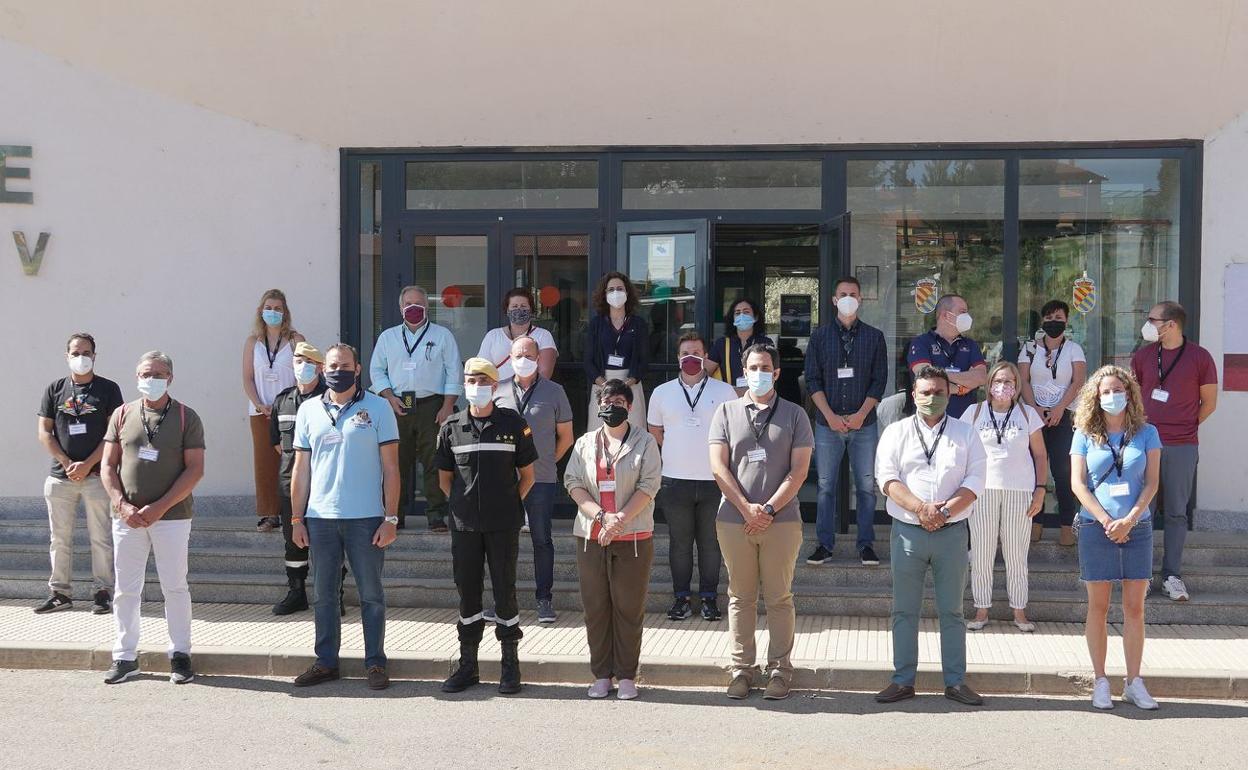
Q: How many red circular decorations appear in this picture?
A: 2